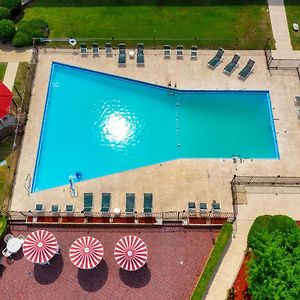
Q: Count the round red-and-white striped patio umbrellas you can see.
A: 3